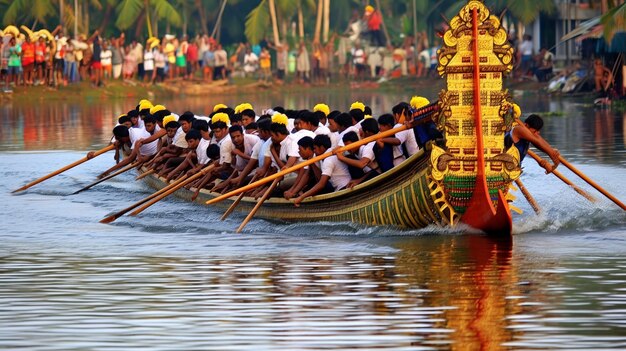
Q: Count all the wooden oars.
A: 11